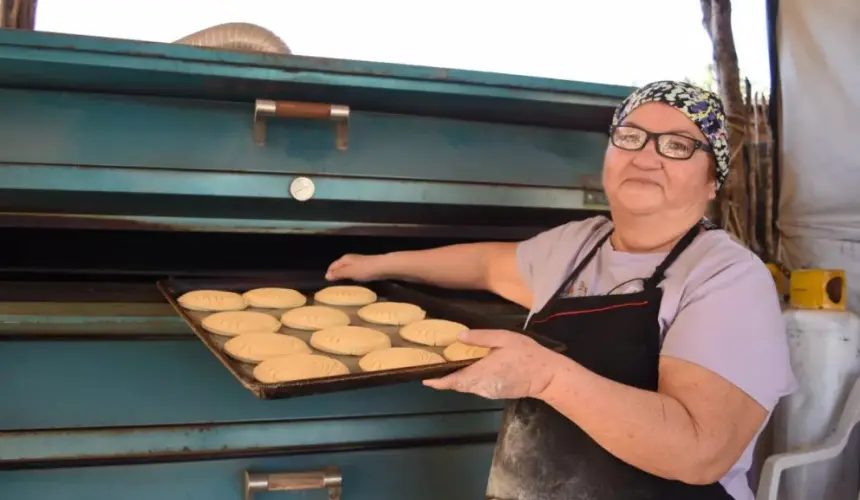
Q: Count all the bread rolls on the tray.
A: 12